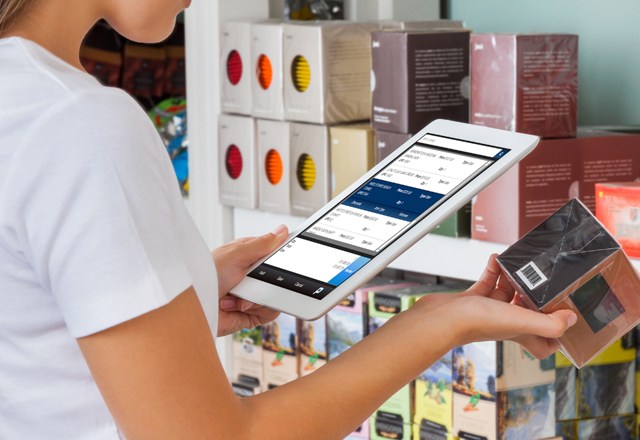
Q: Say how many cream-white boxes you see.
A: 6